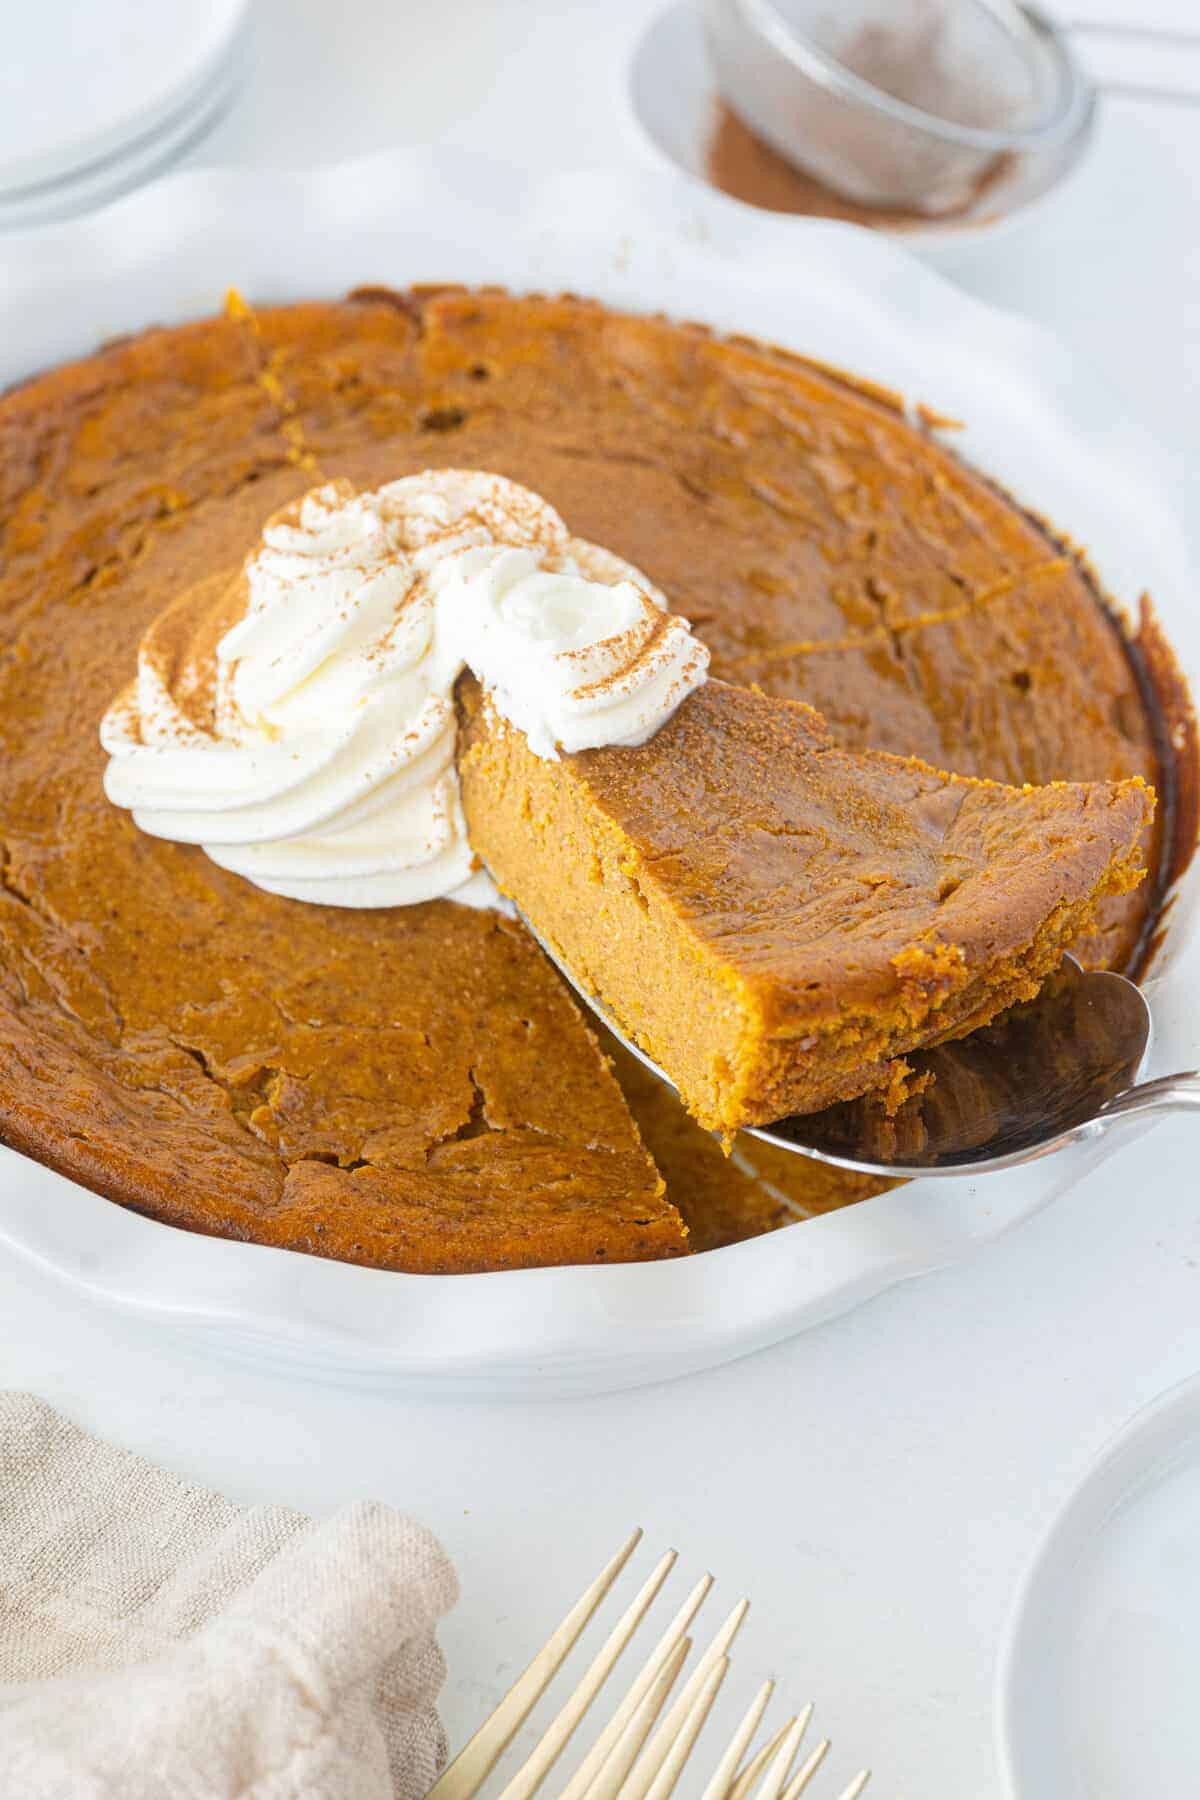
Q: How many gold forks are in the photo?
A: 3